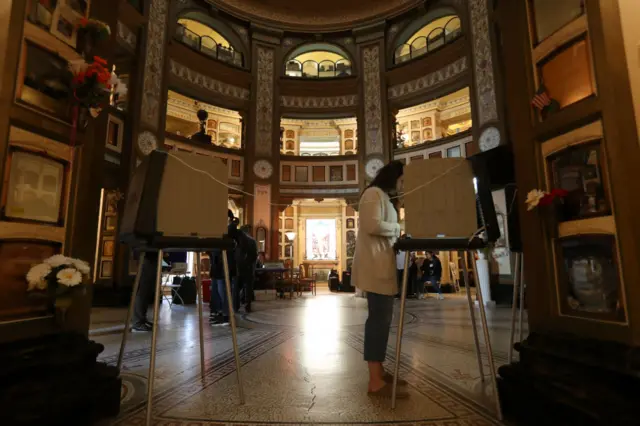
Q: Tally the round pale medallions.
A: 4